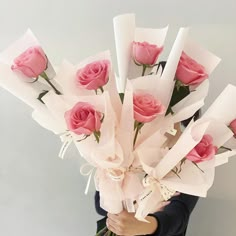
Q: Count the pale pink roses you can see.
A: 8